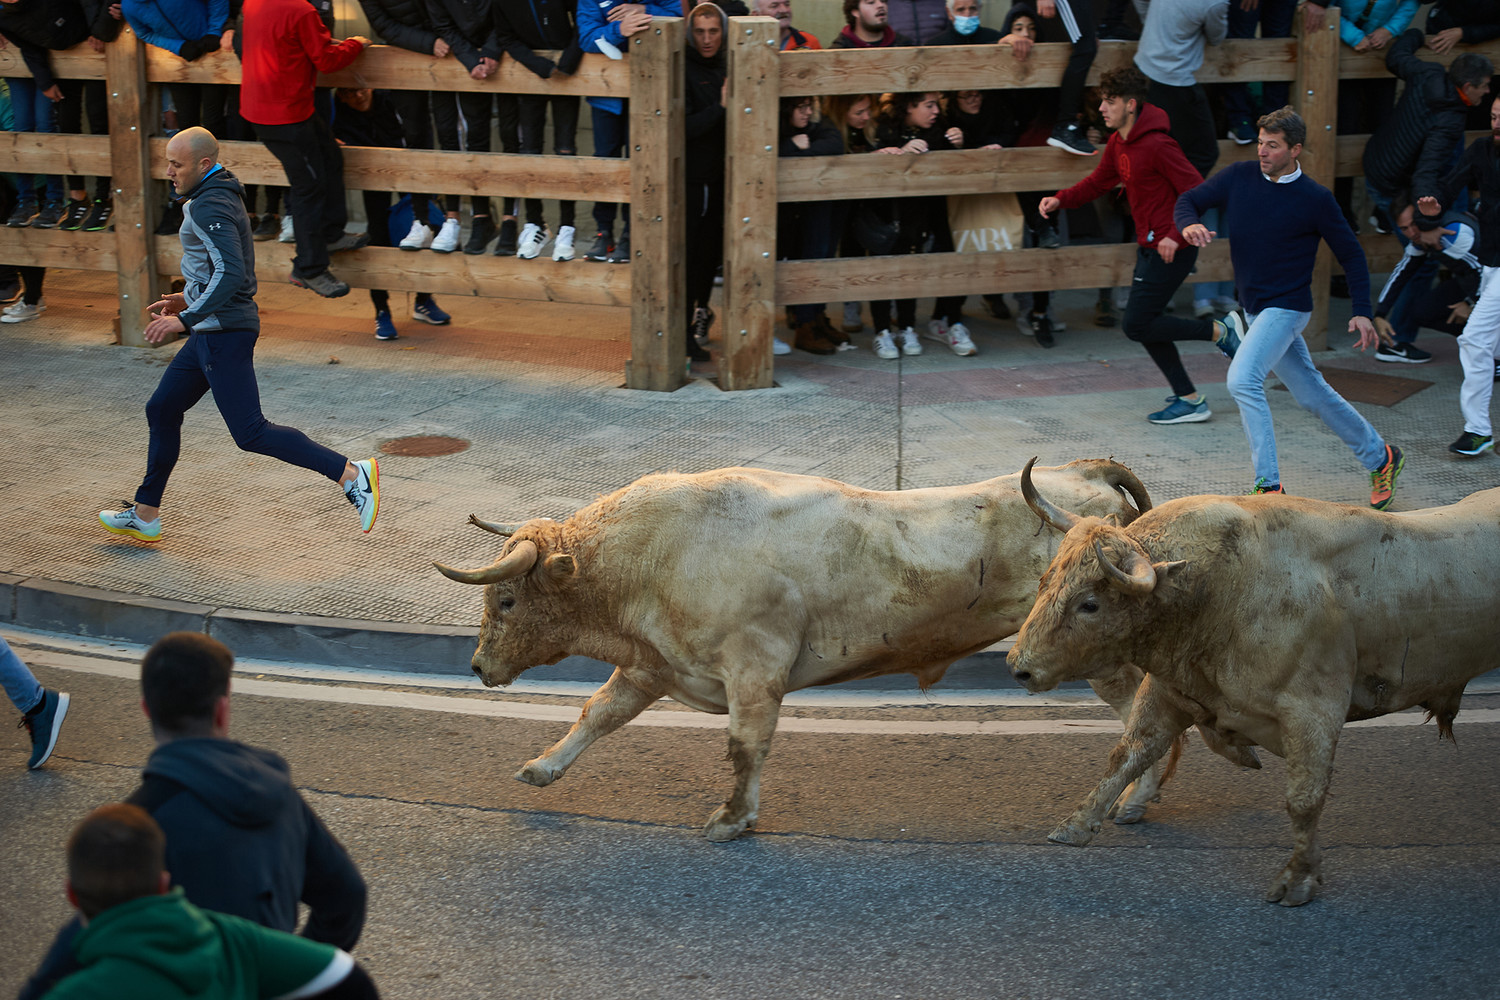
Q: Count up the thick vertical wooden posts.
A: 4